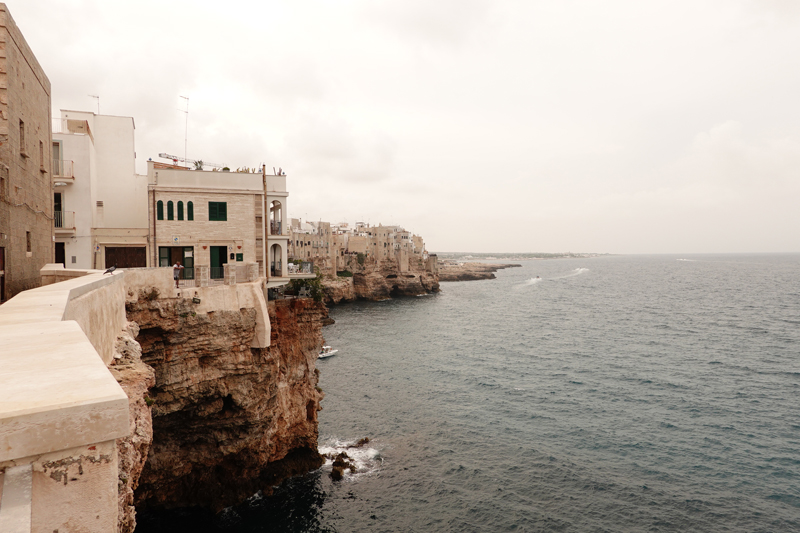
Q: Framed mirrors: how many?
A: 0